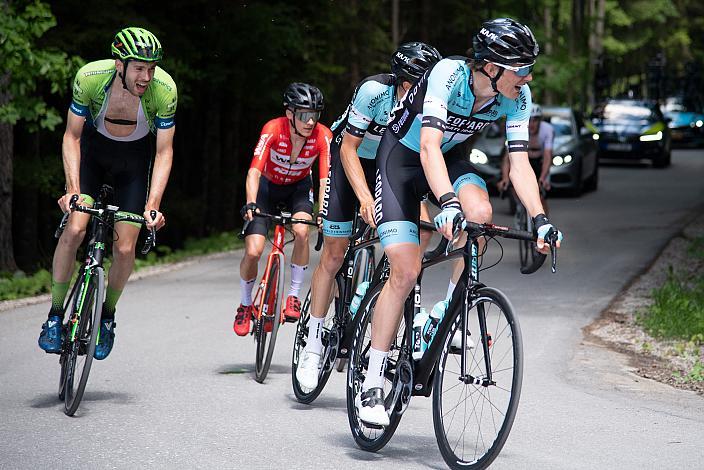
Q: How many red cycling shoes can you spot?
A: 2